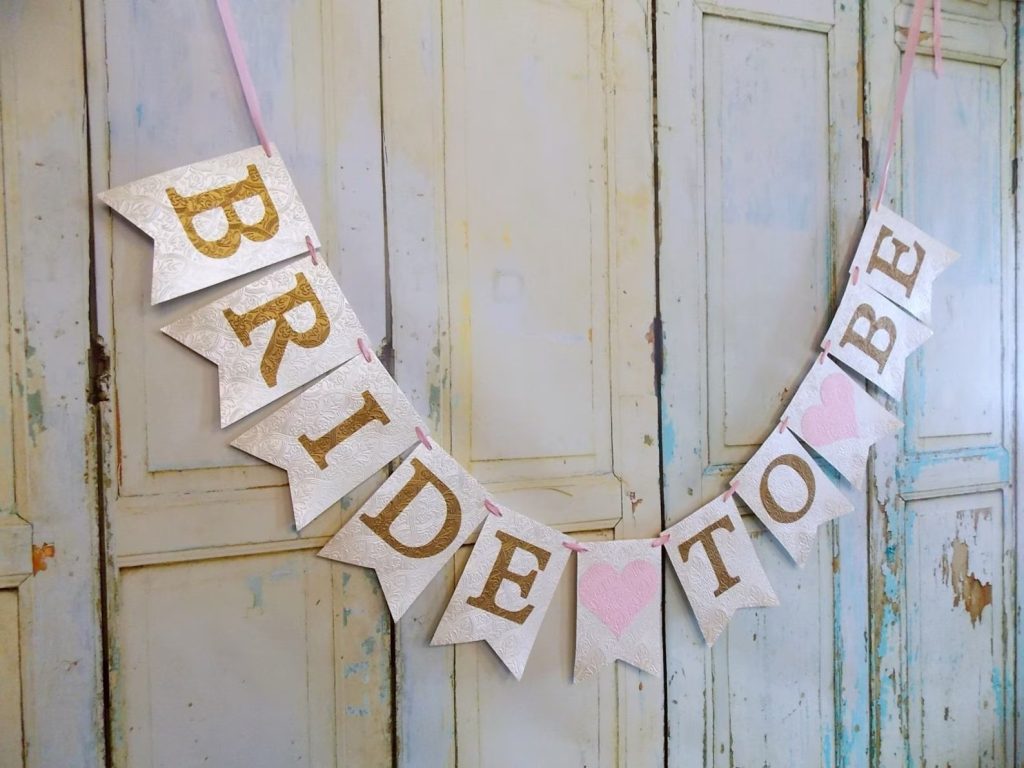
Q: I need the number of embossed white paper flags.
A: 11